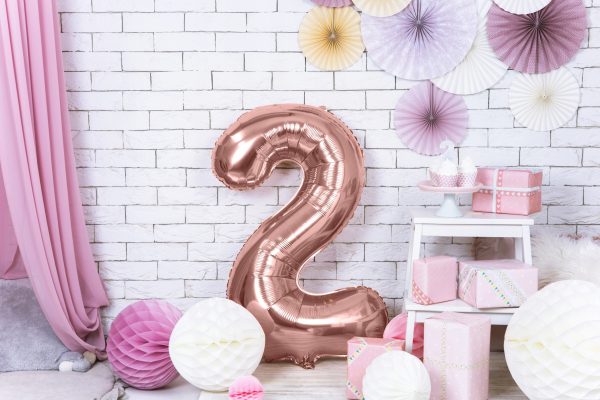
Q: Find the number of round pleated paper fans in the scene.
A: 9